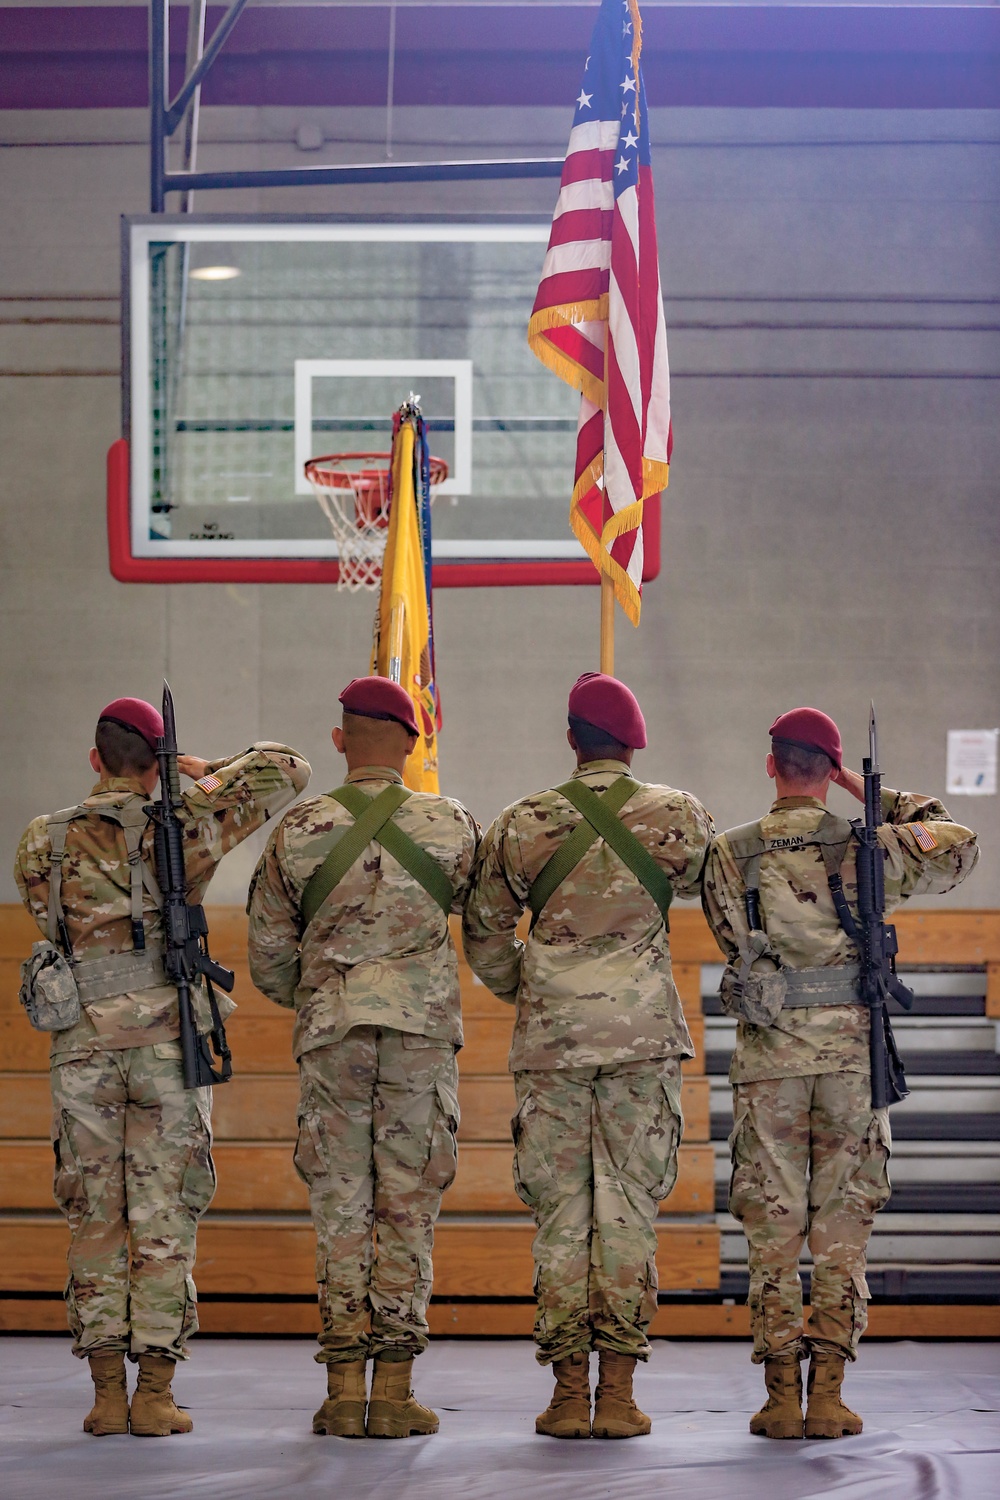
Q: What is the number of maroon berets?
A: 4